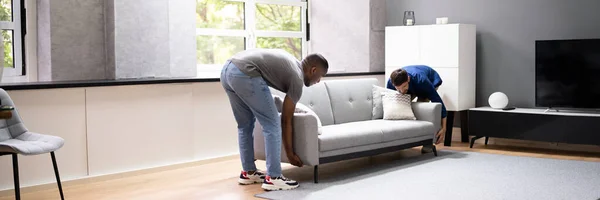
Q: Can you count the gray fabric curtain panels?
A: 0